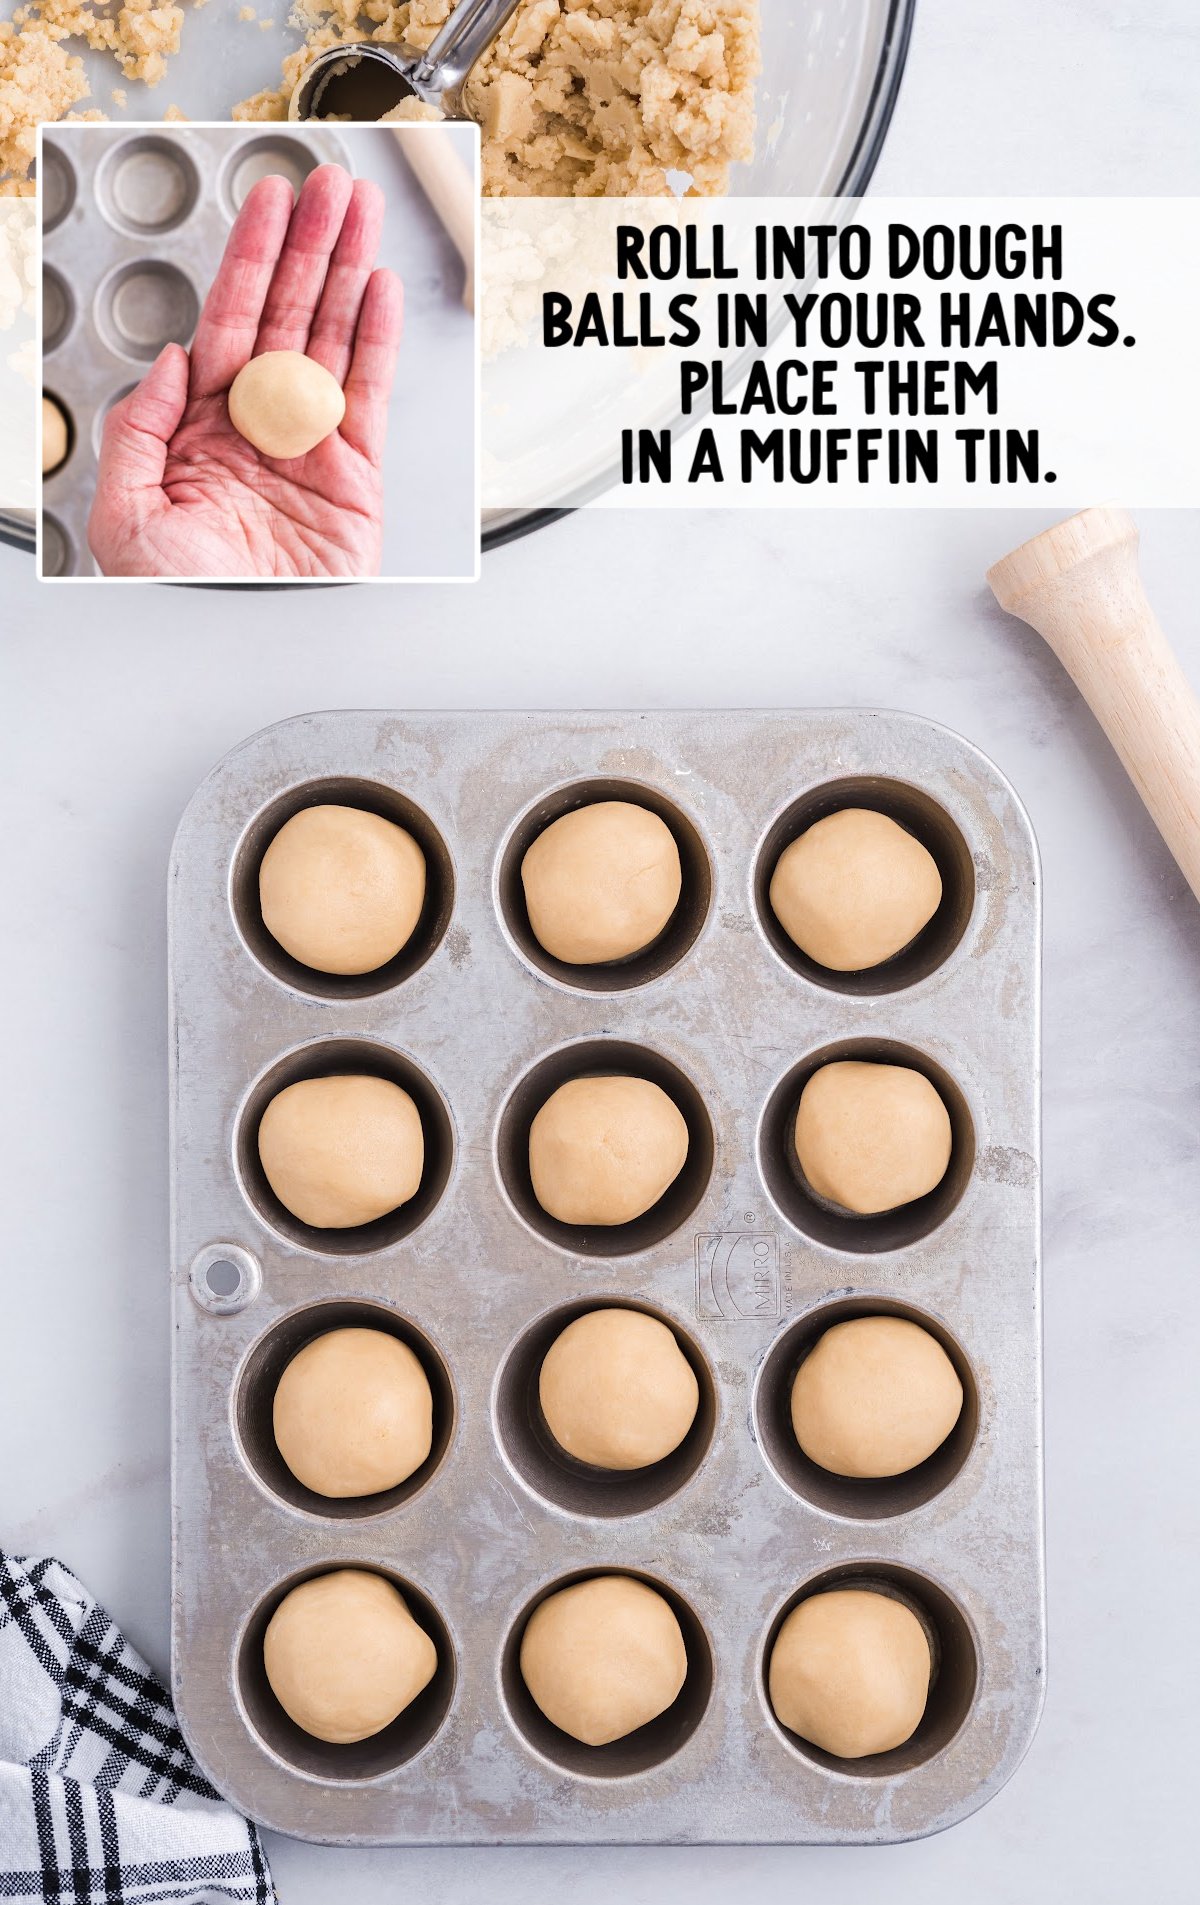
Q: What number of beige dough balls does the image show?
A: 14